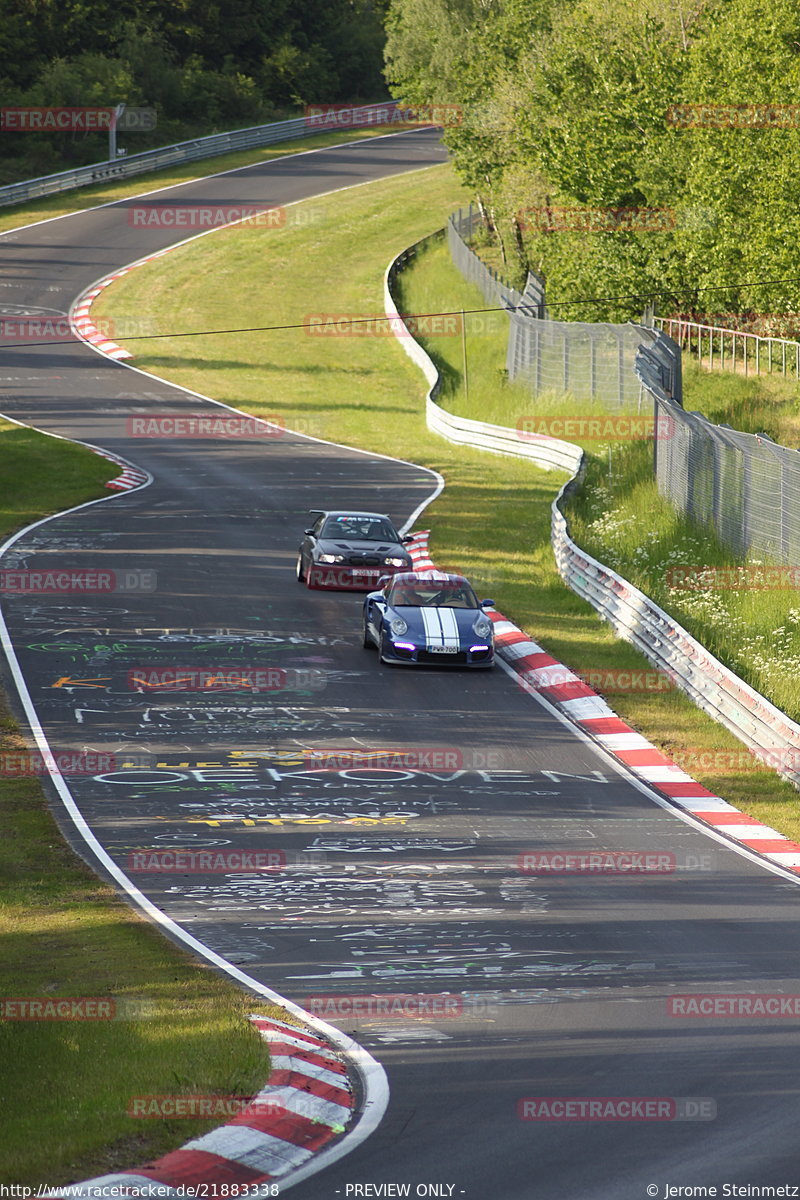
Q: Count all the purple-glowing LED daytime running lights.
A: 2